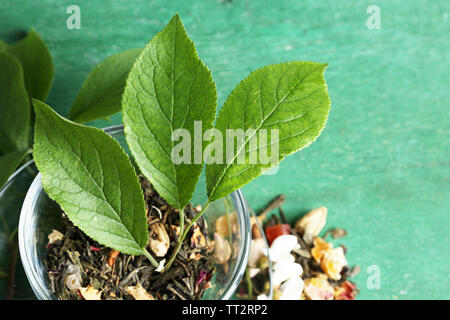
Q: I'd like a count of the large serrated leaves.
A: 3